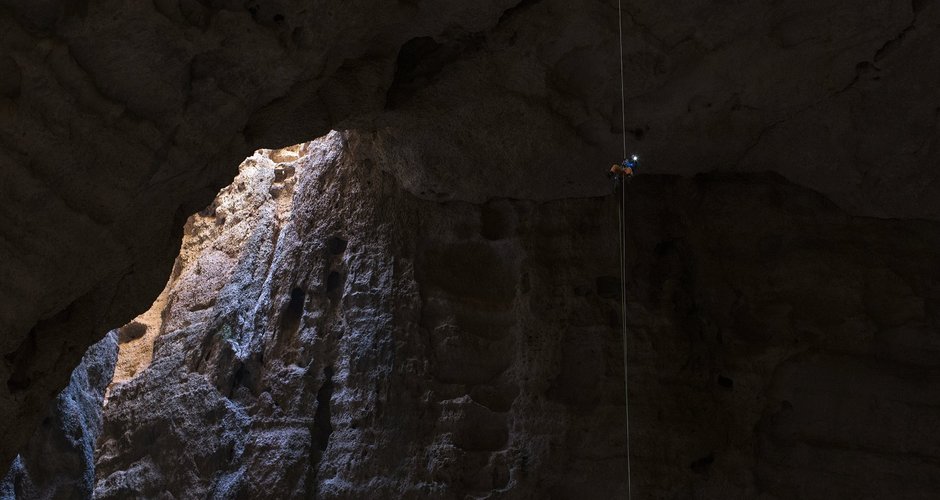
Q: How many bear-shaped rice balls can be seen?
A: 0